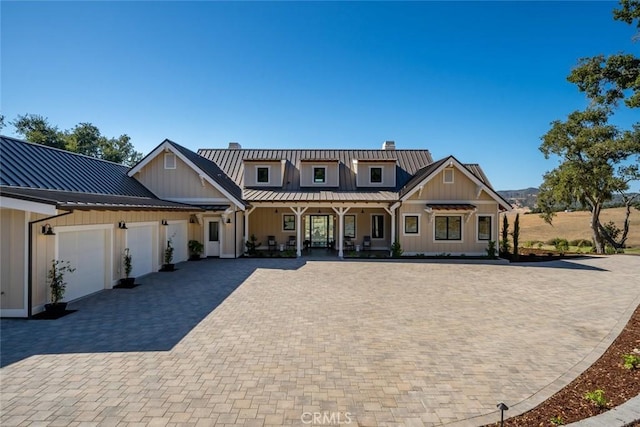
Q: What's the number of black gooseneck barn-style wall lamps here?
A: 5